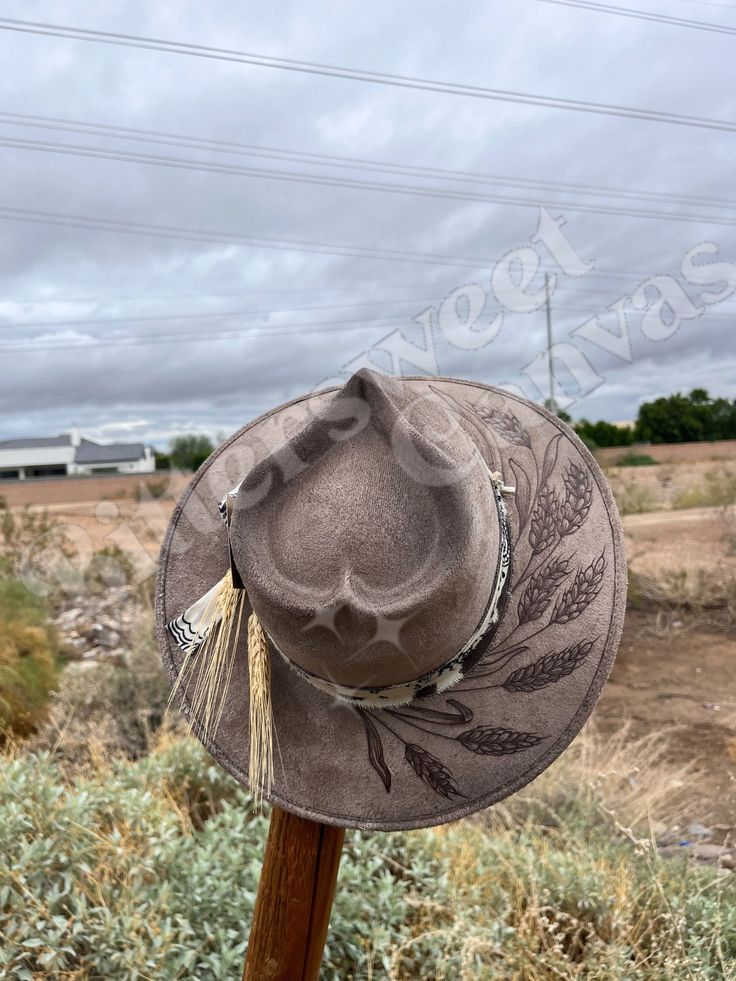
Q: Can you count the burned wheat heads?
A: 8